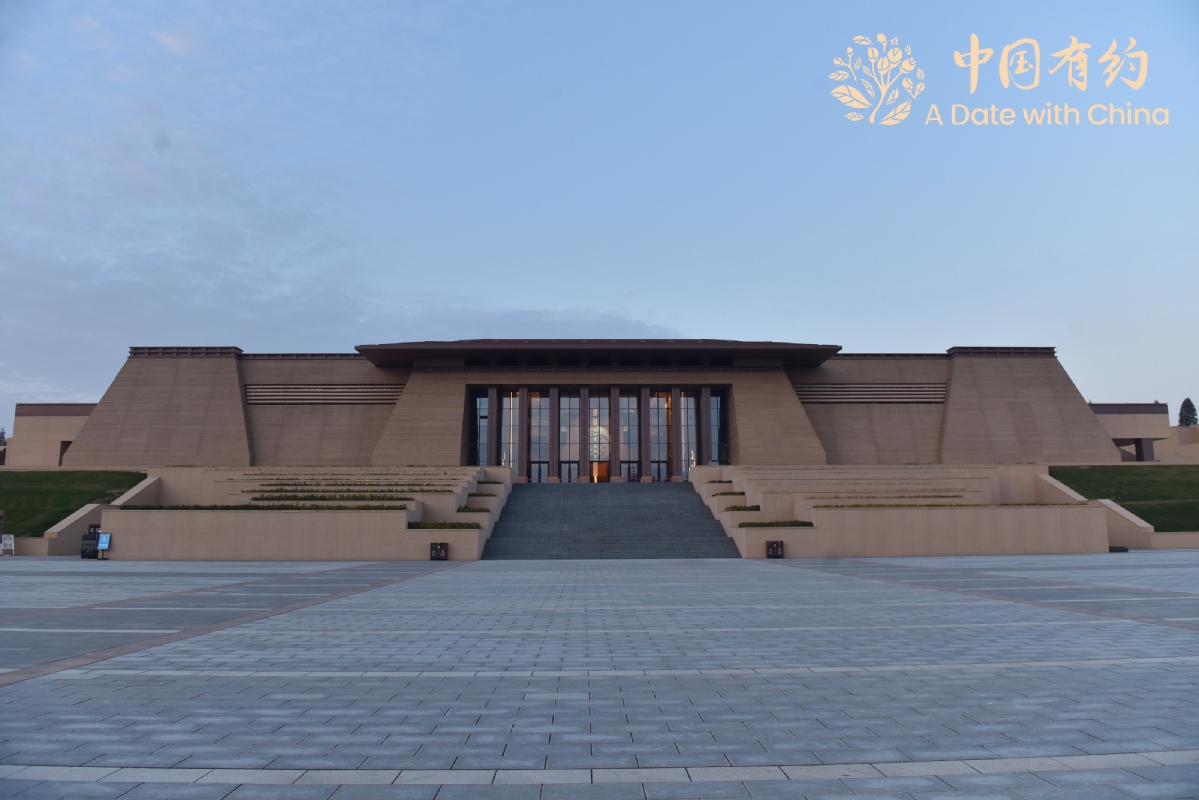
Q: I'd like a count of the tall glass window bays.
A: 9